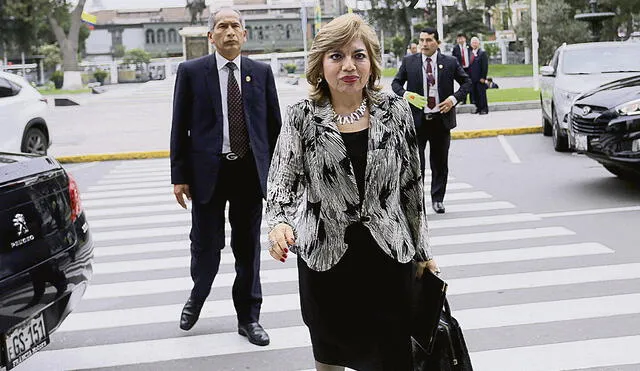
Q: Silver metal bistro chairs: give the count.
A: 0